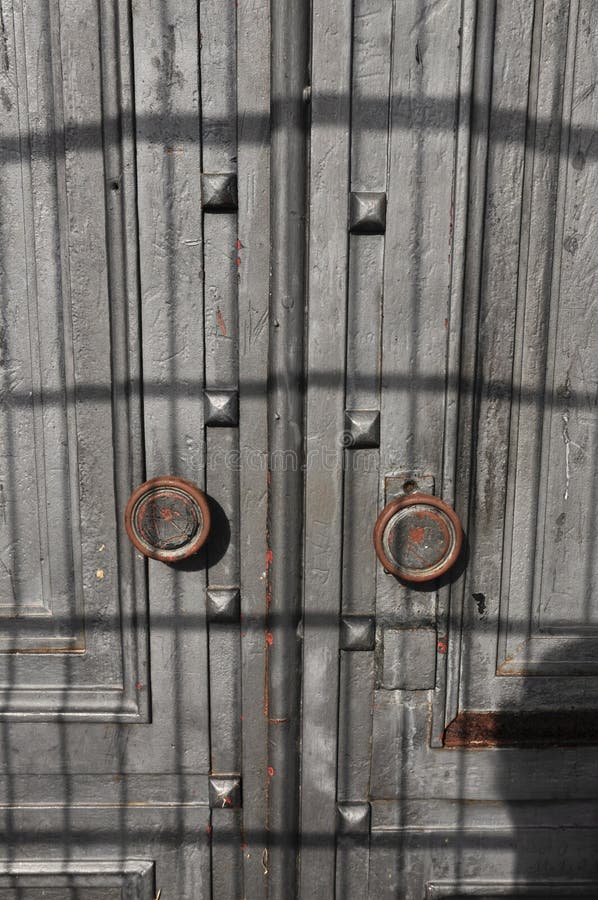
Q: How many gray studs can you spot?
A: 8